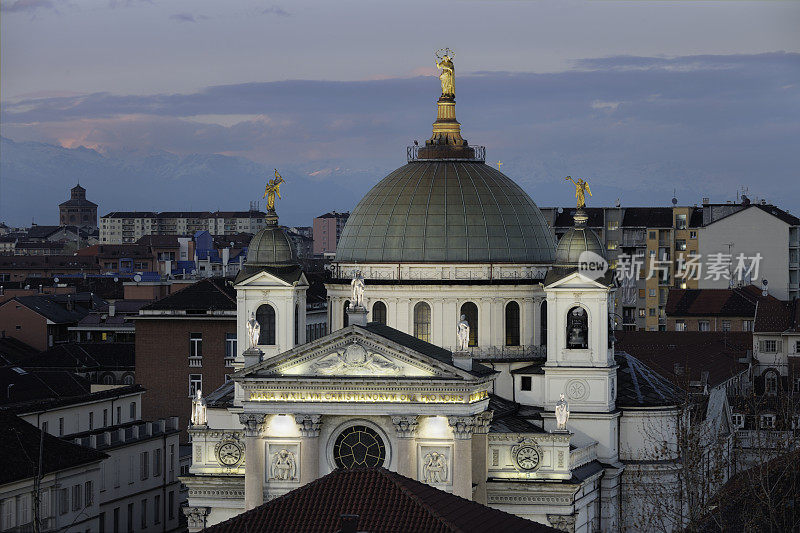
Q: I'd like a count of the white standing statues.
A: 5